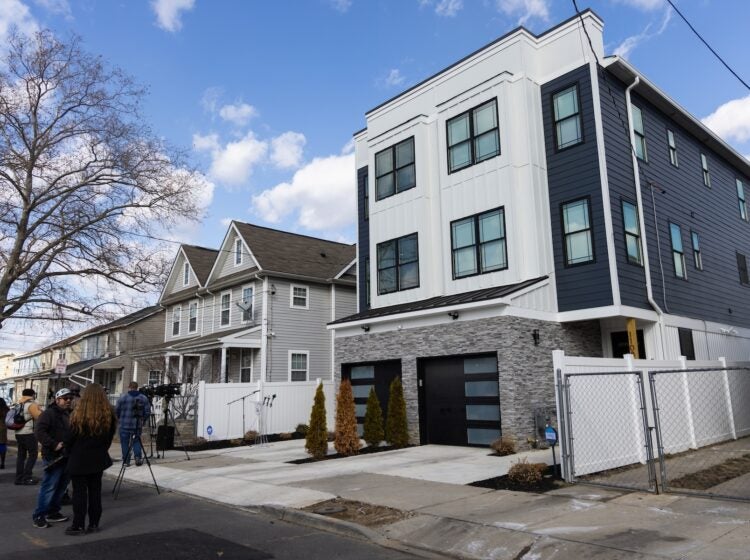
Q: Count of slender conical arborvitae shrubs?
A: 4